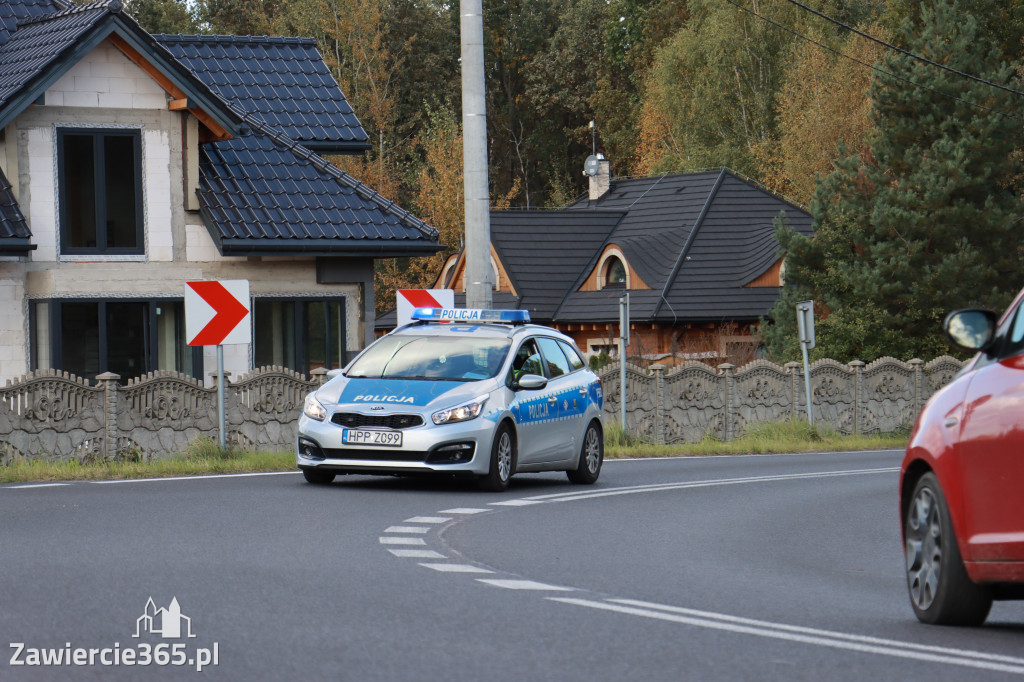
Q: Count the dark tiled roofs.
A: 2